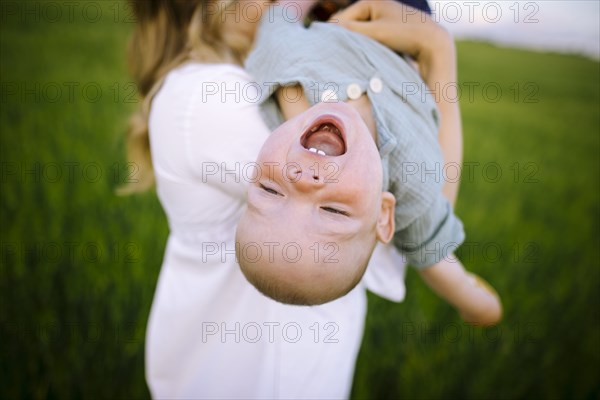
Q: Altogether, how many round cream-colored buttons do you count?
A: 3